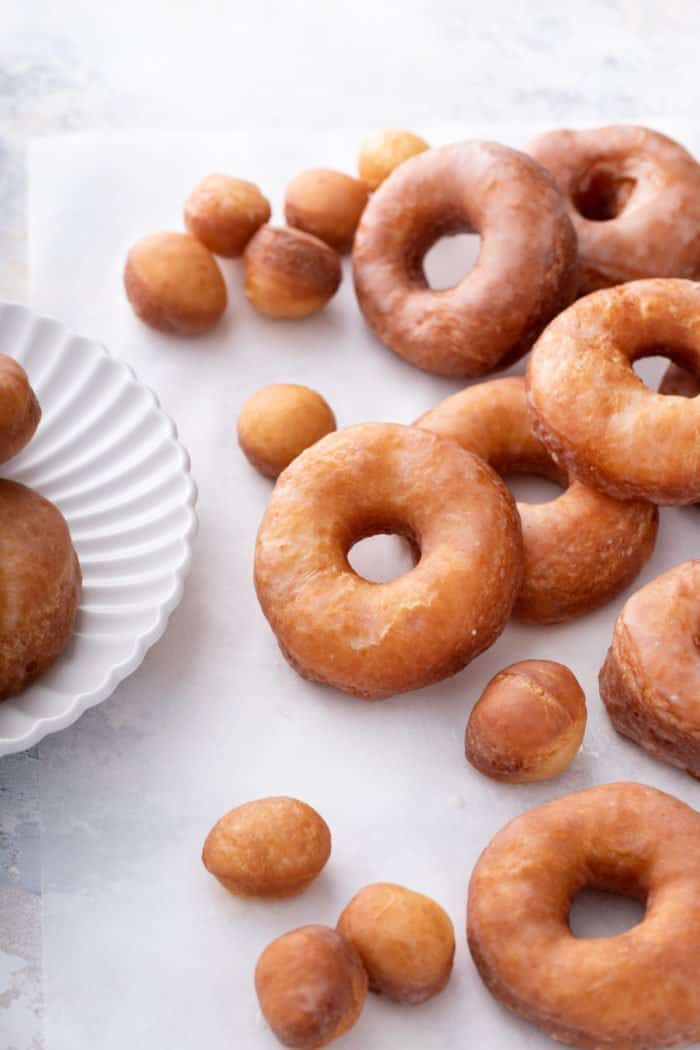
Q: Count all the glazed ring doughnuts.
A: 7